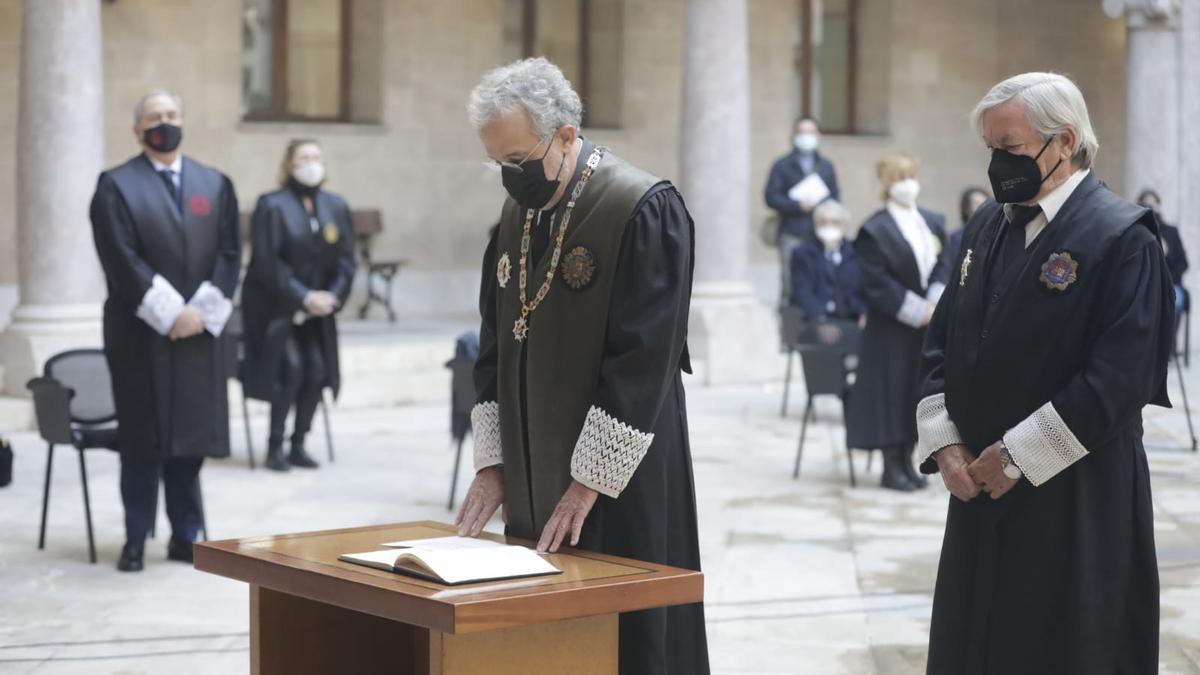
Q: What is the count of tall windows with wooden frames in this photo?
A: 3